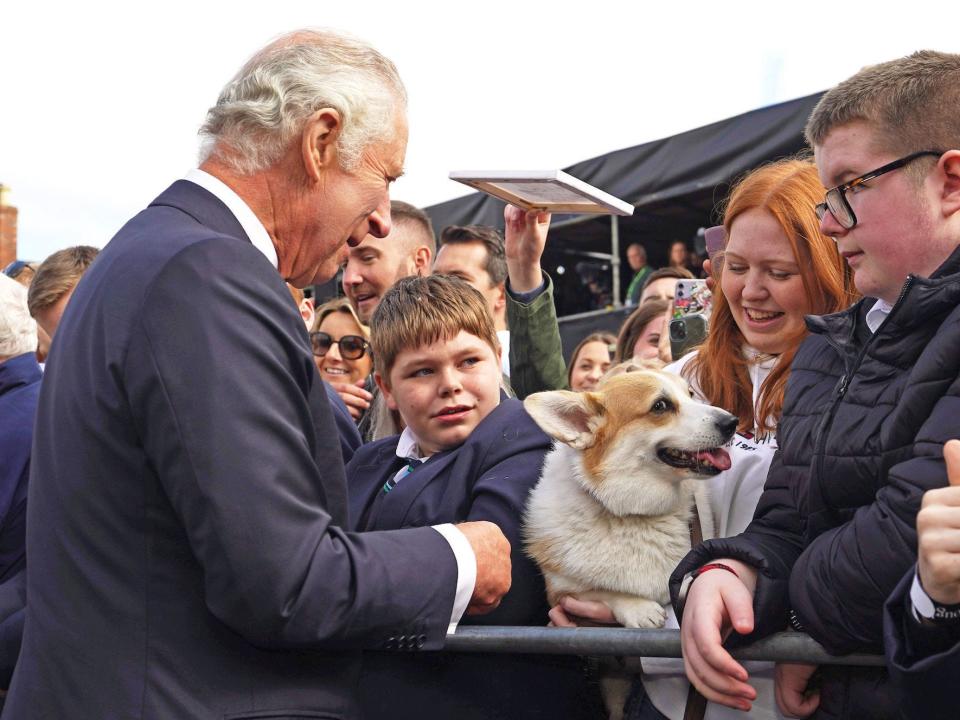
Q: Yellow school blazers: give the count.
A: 0